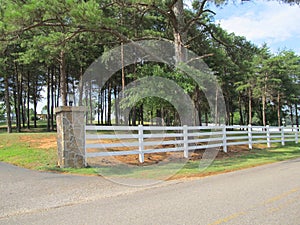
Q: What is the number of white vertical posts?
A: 7